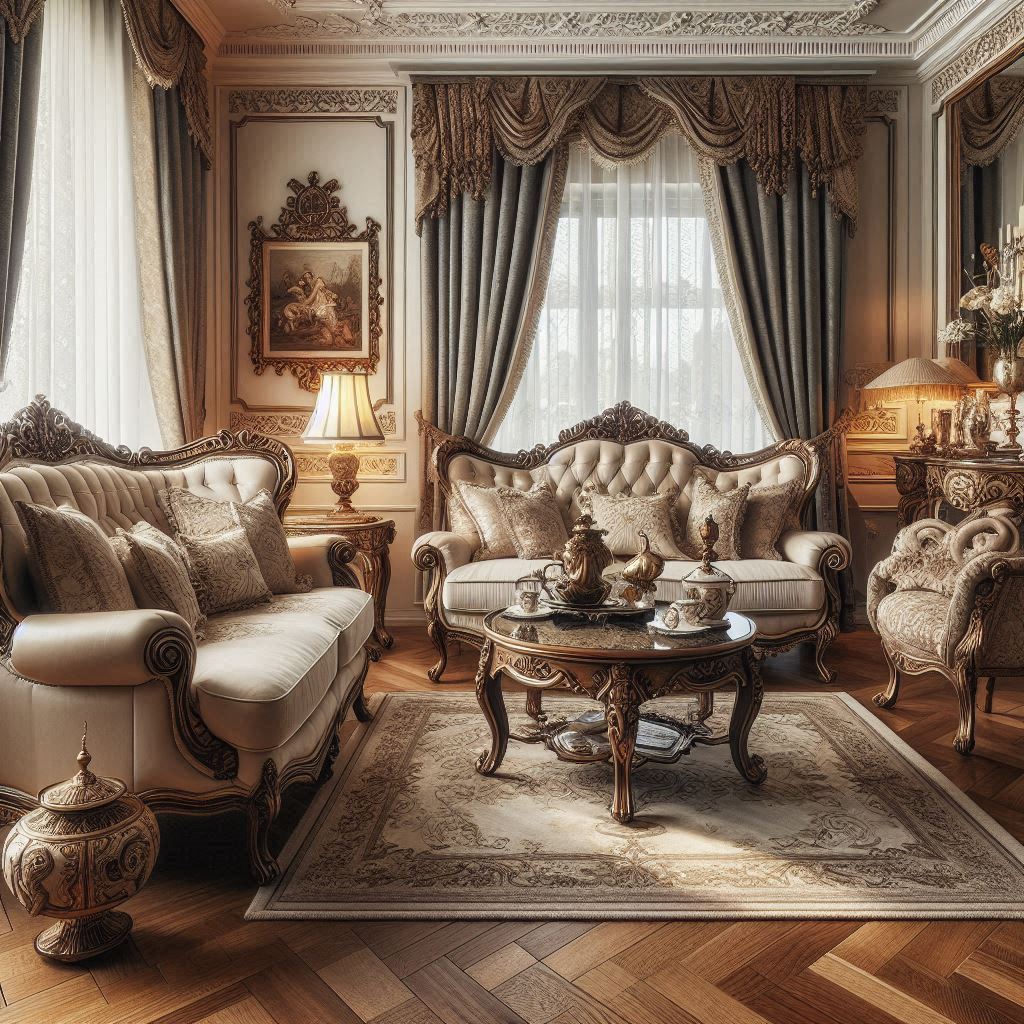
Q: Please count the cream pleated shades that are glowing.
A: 2